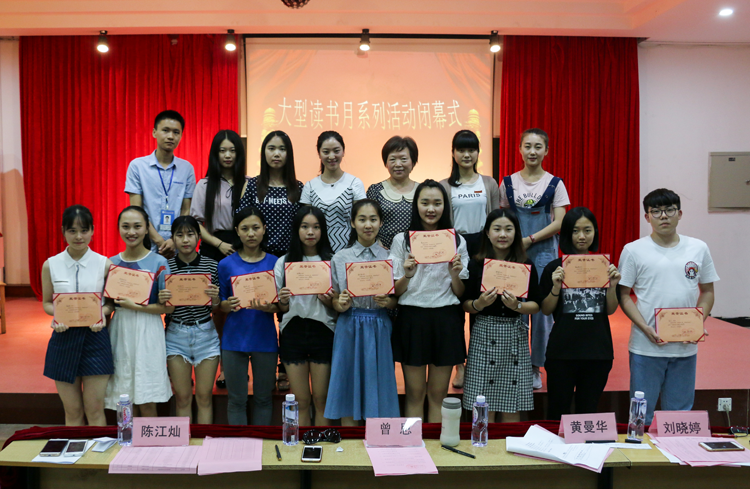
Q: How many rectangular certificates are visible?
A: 10